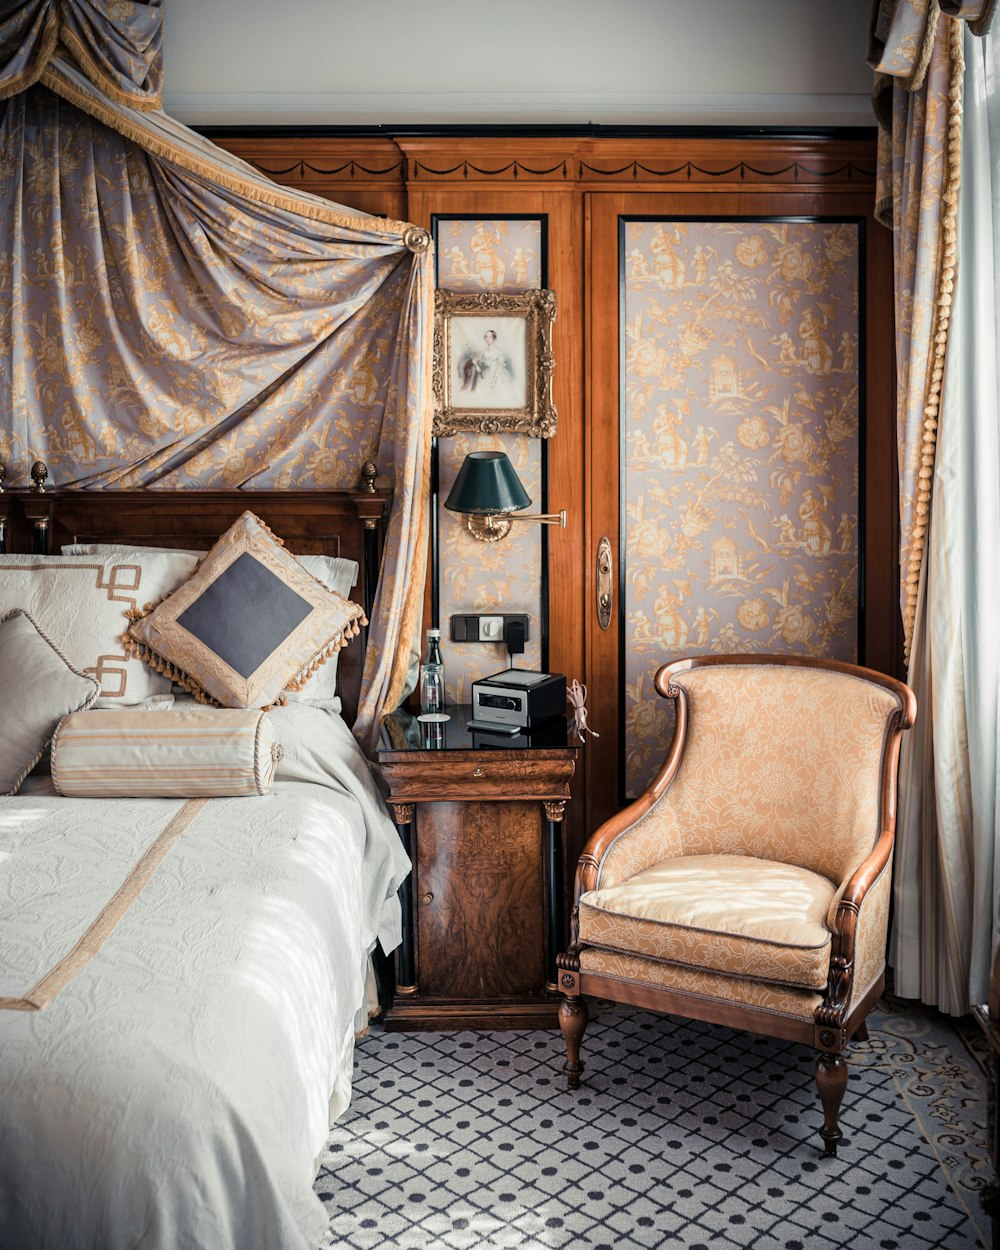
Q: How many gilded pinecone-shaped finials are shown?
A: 3